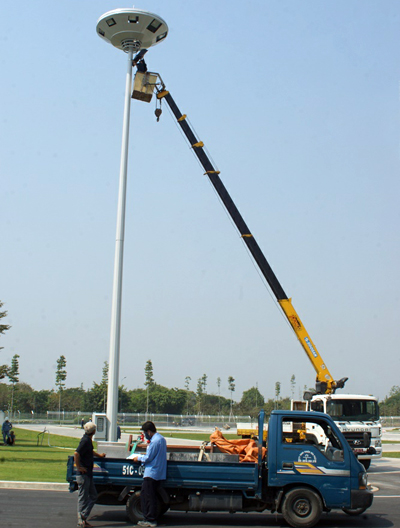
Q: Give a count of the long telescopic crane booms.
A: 1